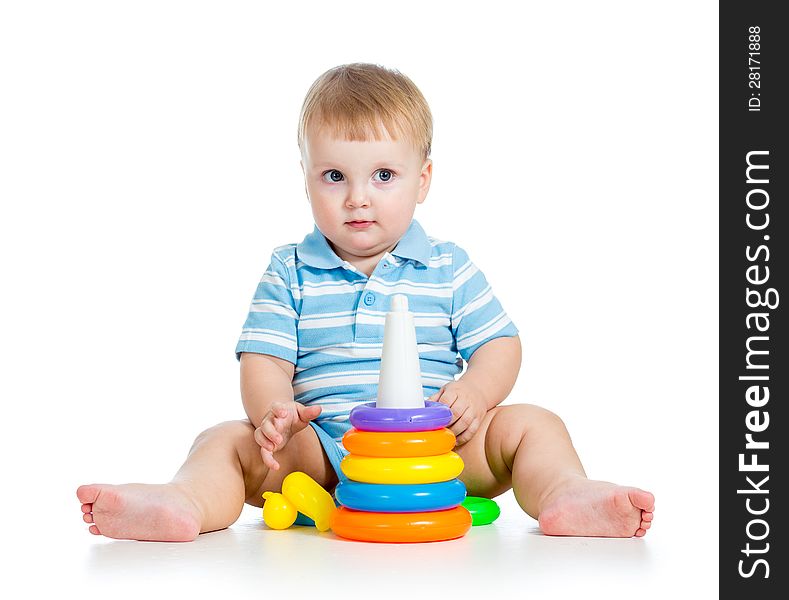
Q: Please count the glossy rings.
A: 6